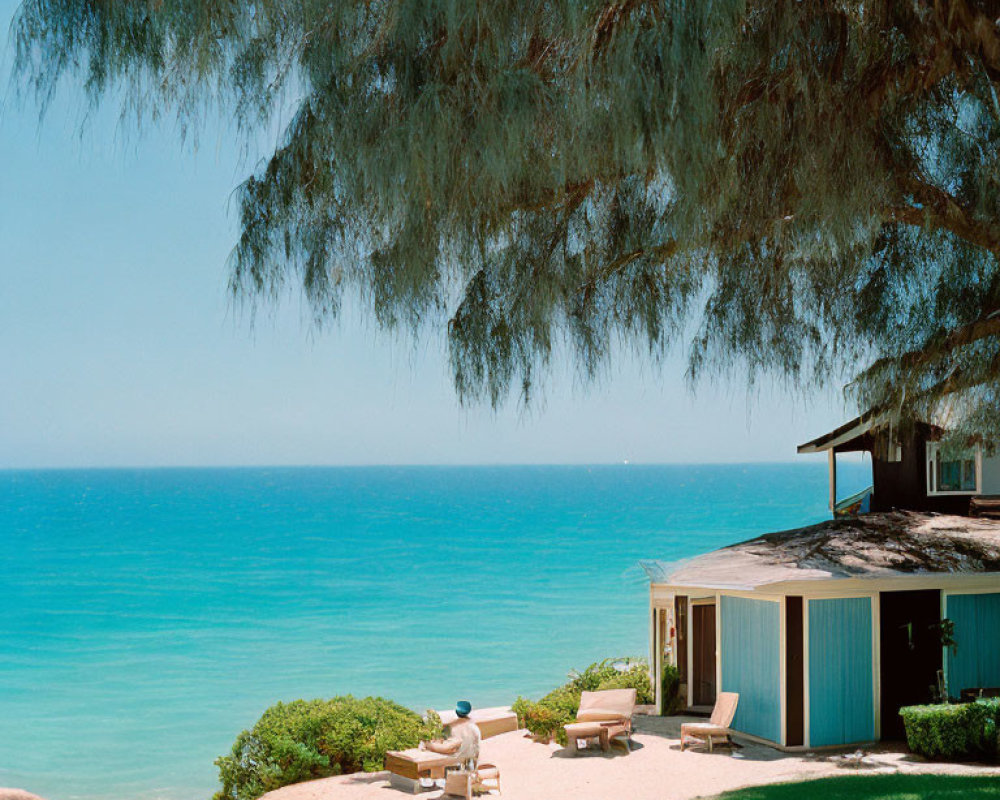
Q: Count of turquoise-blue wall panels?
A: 3